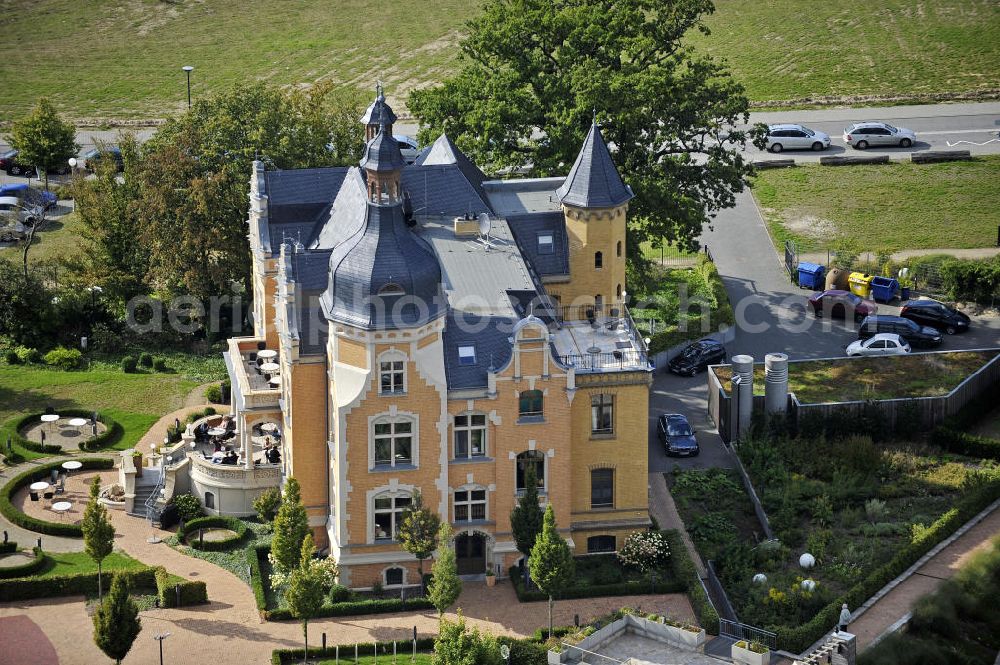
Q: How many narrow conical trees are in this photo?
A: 8